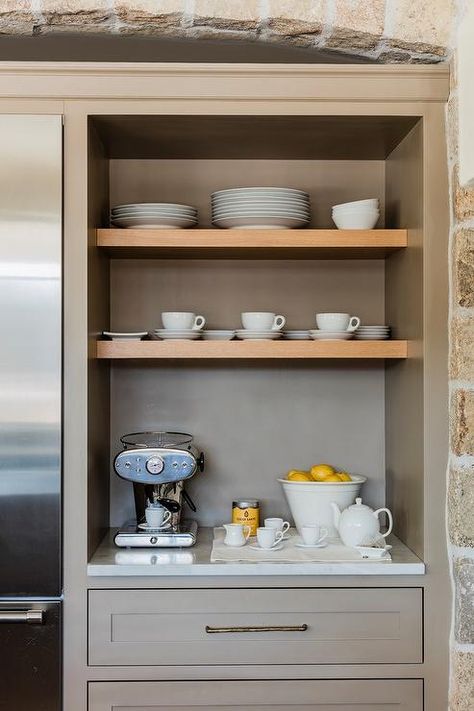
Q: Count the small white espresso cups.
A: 4